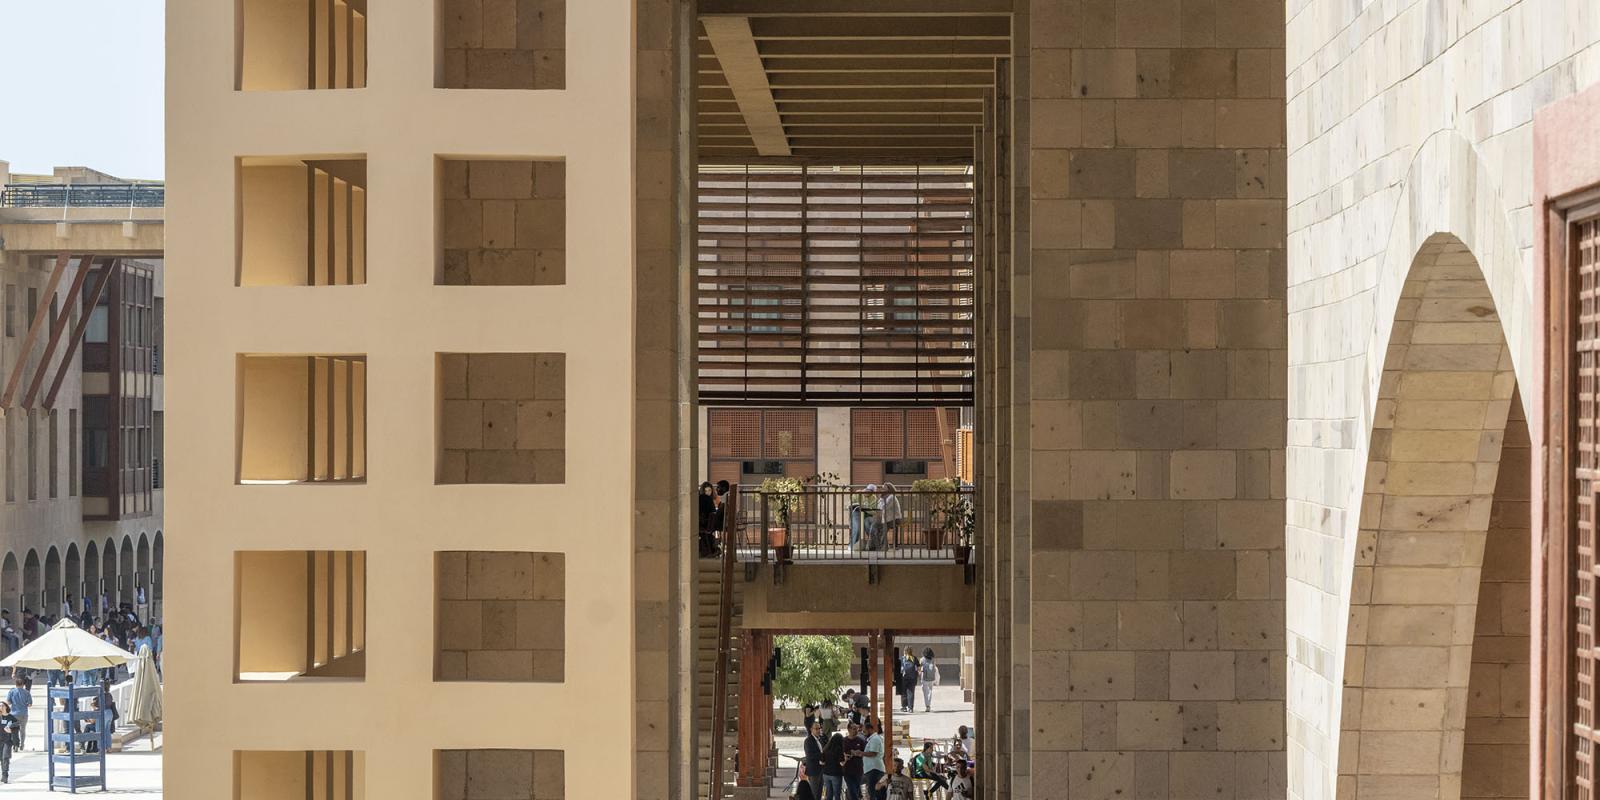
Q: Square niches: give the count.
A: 10